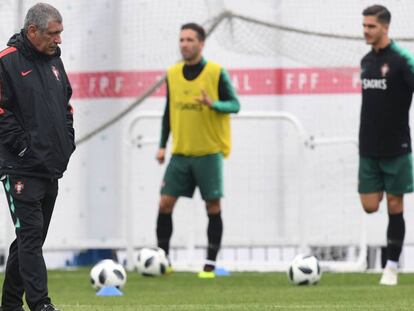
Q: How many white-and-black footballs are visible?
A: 3